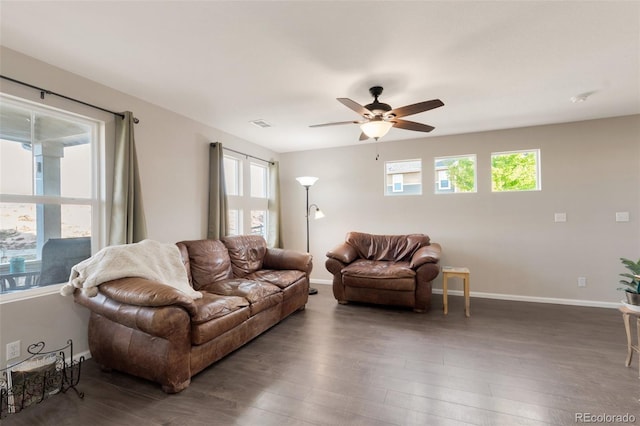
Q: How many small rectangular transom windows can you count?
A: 3